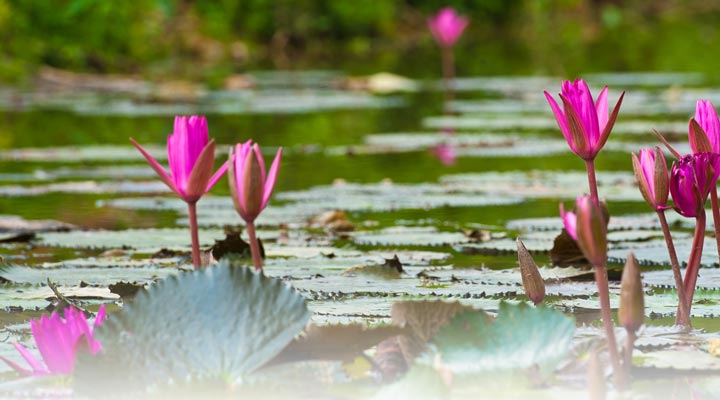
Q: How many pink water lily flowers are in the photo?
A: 9